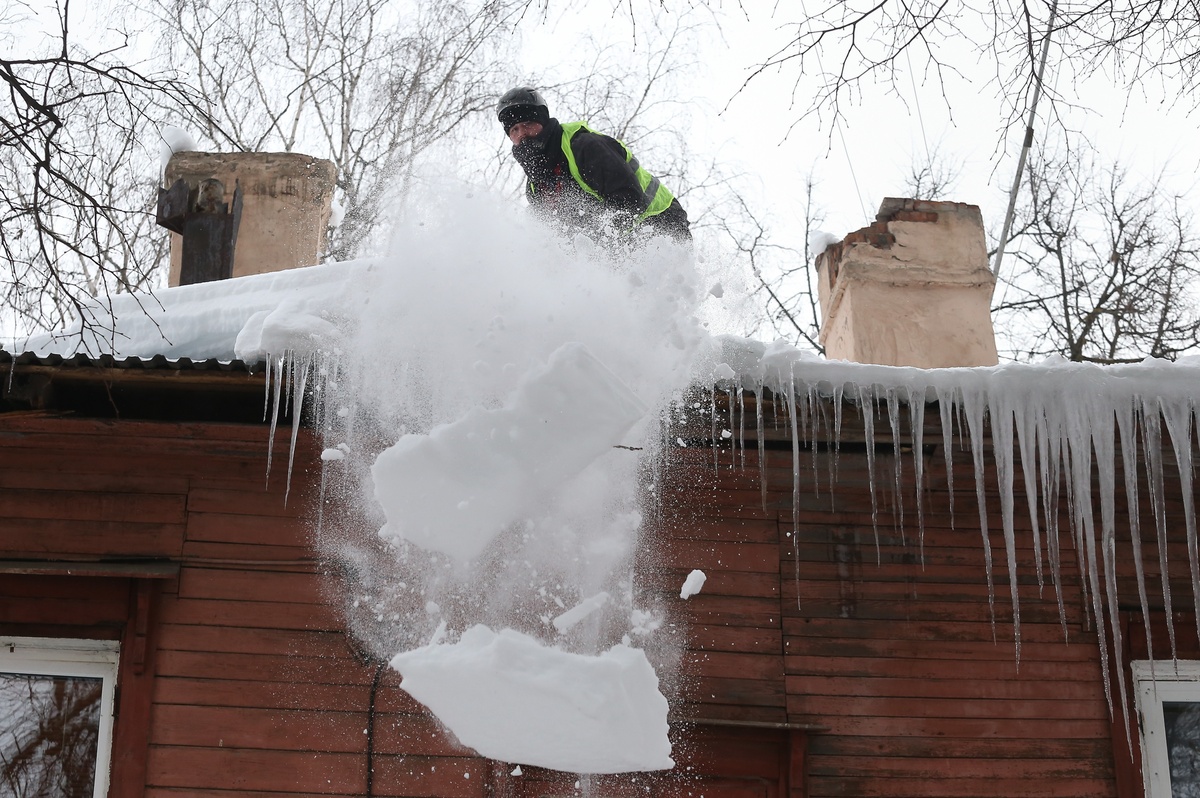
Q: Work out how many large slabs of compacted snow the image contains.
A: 2